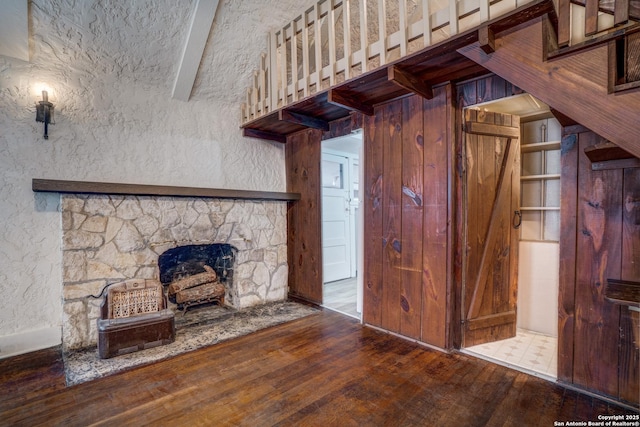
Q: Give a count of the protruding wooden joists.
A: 5